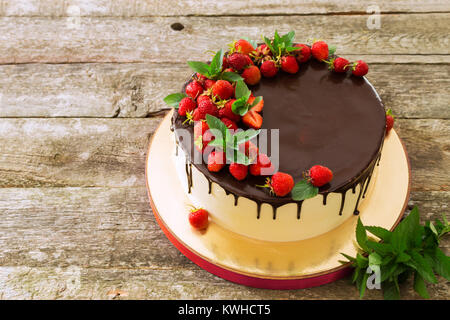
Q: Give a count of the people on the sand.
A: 0